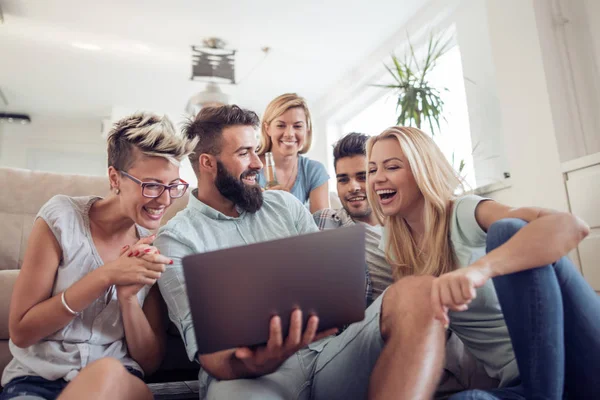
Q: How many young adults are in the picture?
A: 5